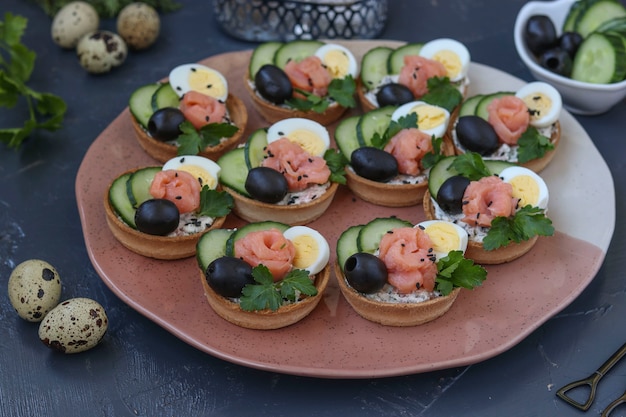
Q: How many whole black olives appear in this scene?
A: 13